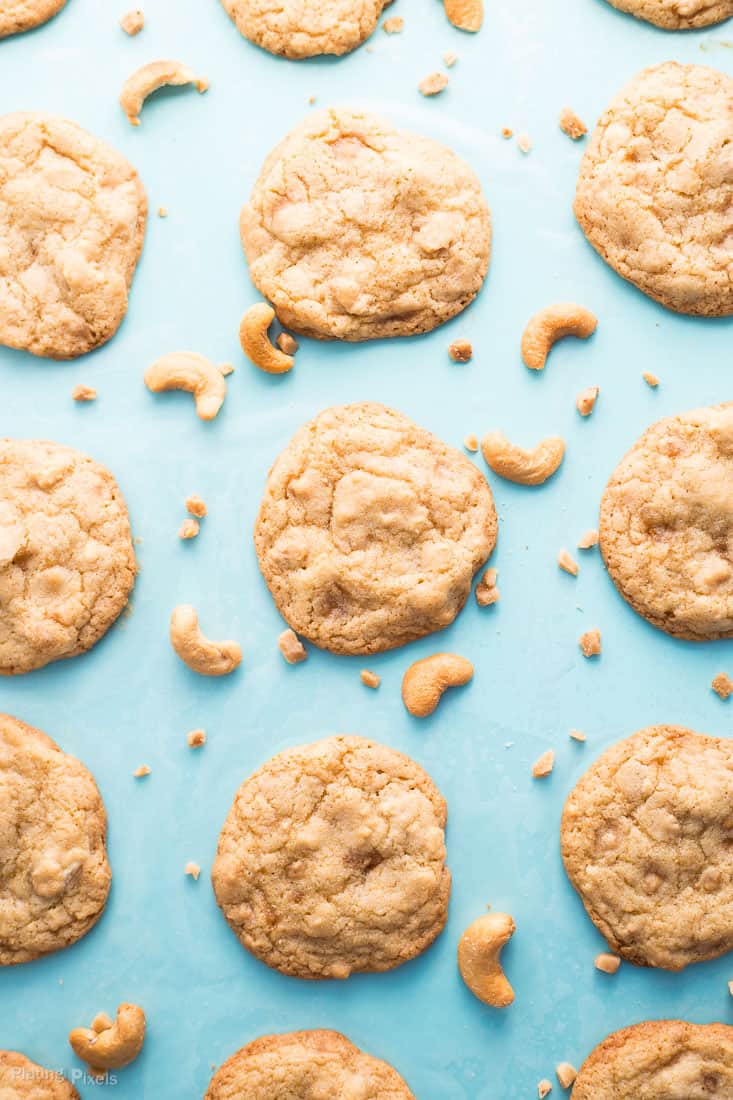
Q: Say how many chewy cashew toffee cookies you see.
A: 15